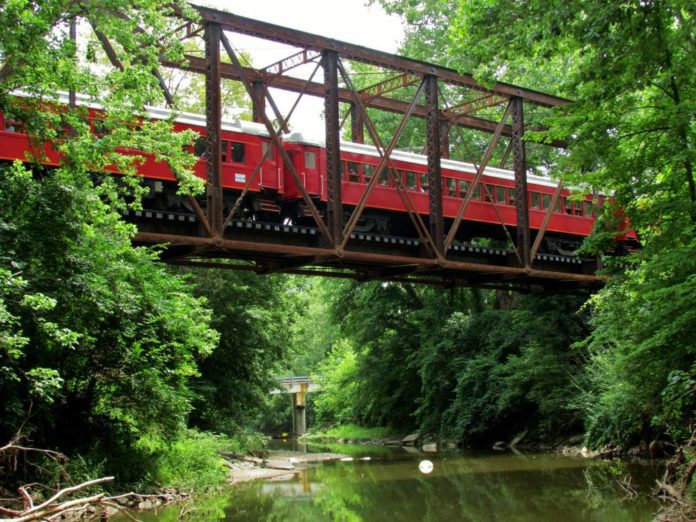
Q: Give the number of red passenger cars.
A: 2